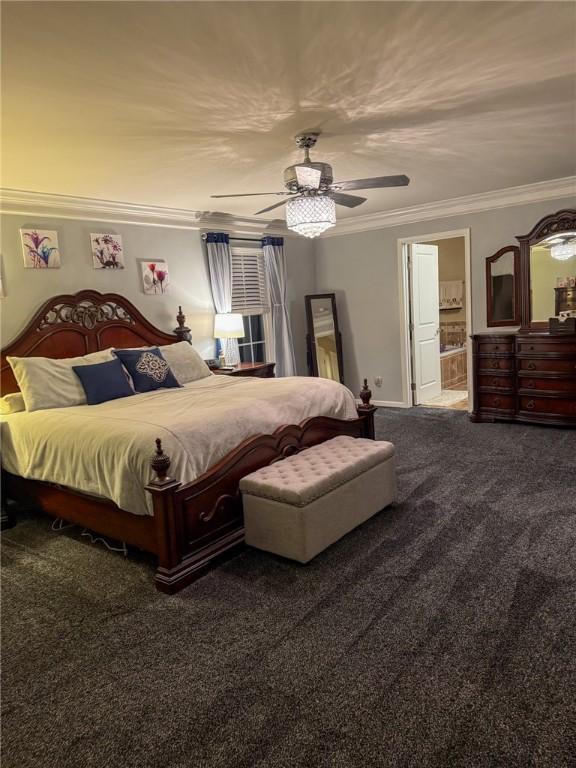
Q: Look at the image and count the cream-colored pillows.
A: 3